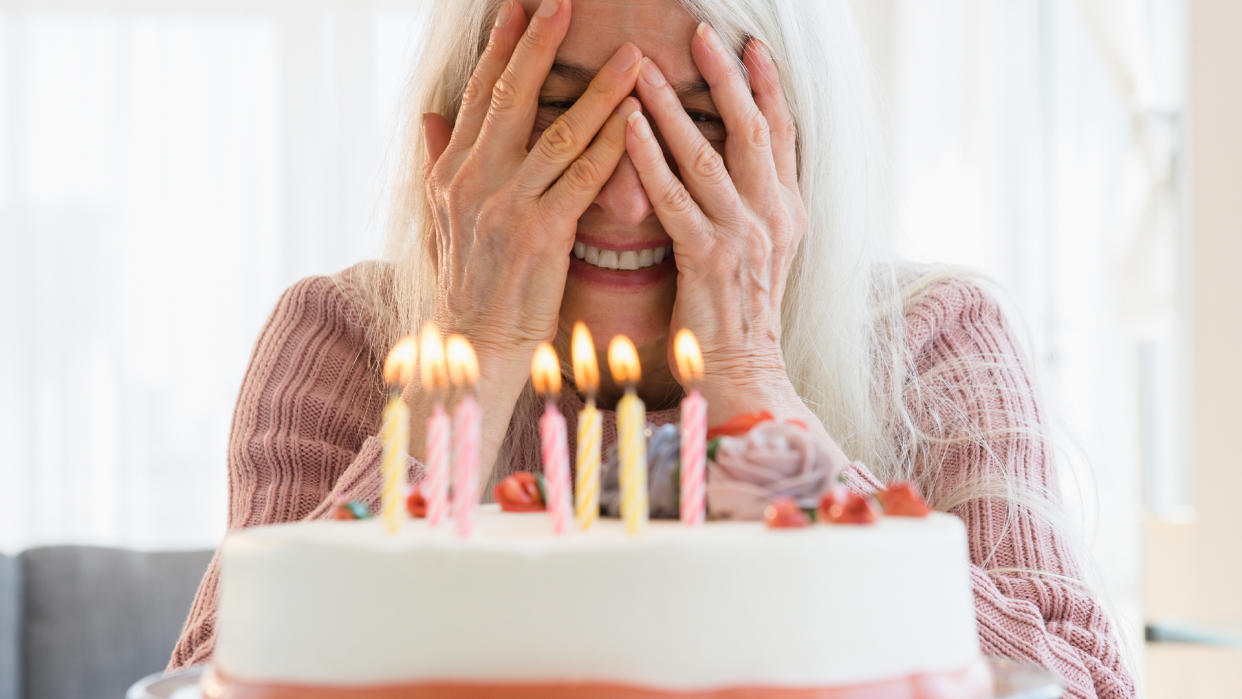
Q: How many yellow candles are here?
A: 3